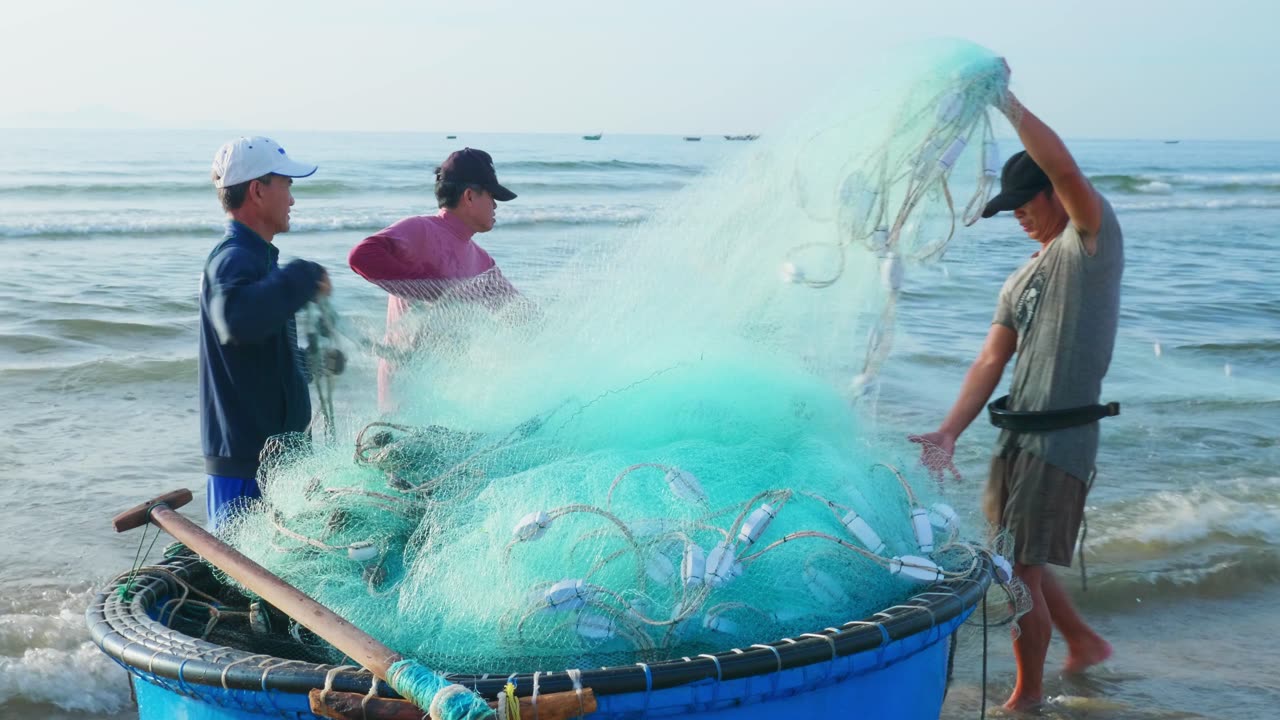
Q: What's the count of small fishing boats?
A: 5